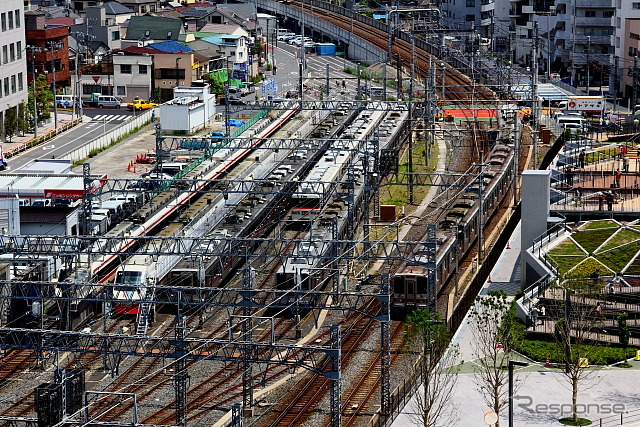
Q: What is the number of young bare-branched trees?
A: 3